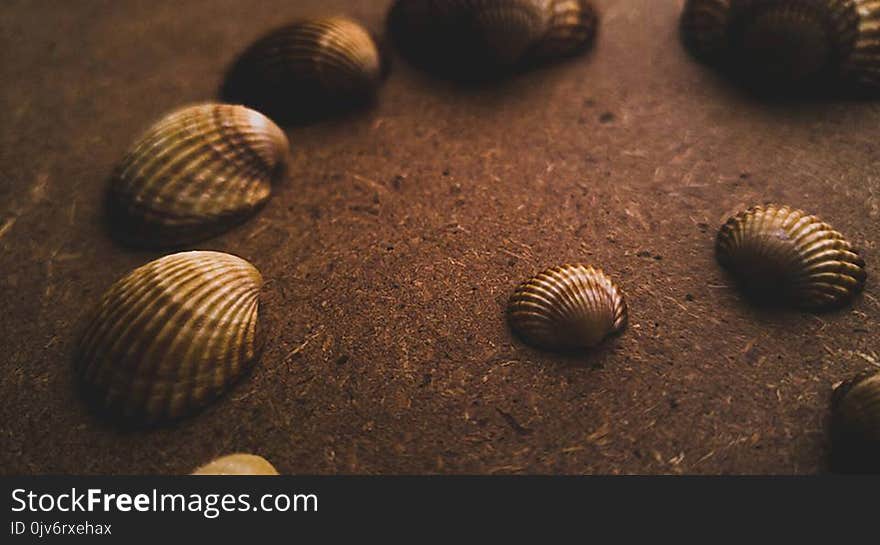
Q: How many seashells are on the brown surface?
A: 9